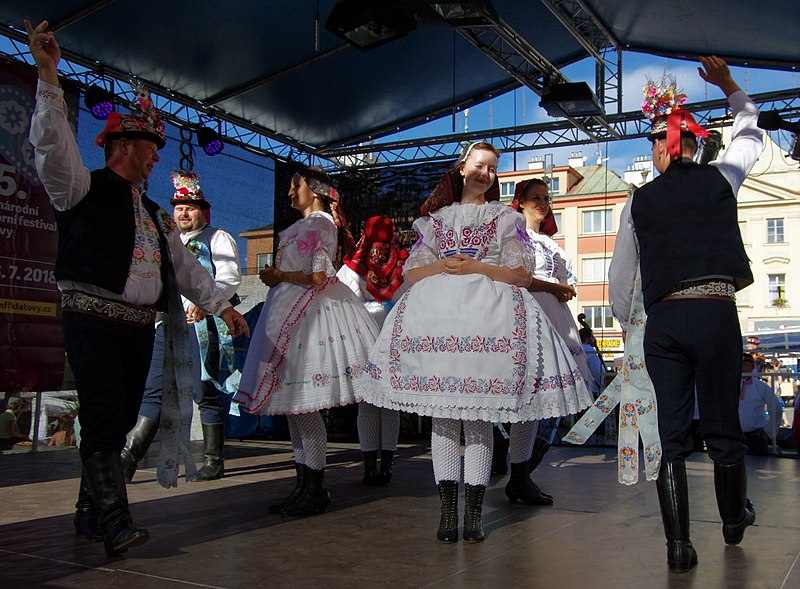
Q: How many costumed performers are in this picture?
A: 7